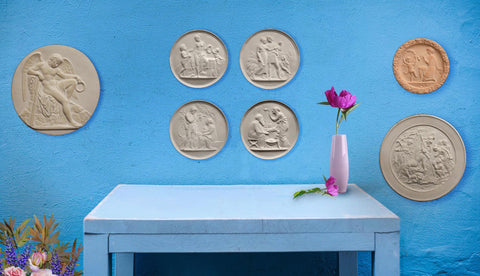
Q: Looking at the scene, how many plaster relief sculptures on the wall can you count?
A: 7